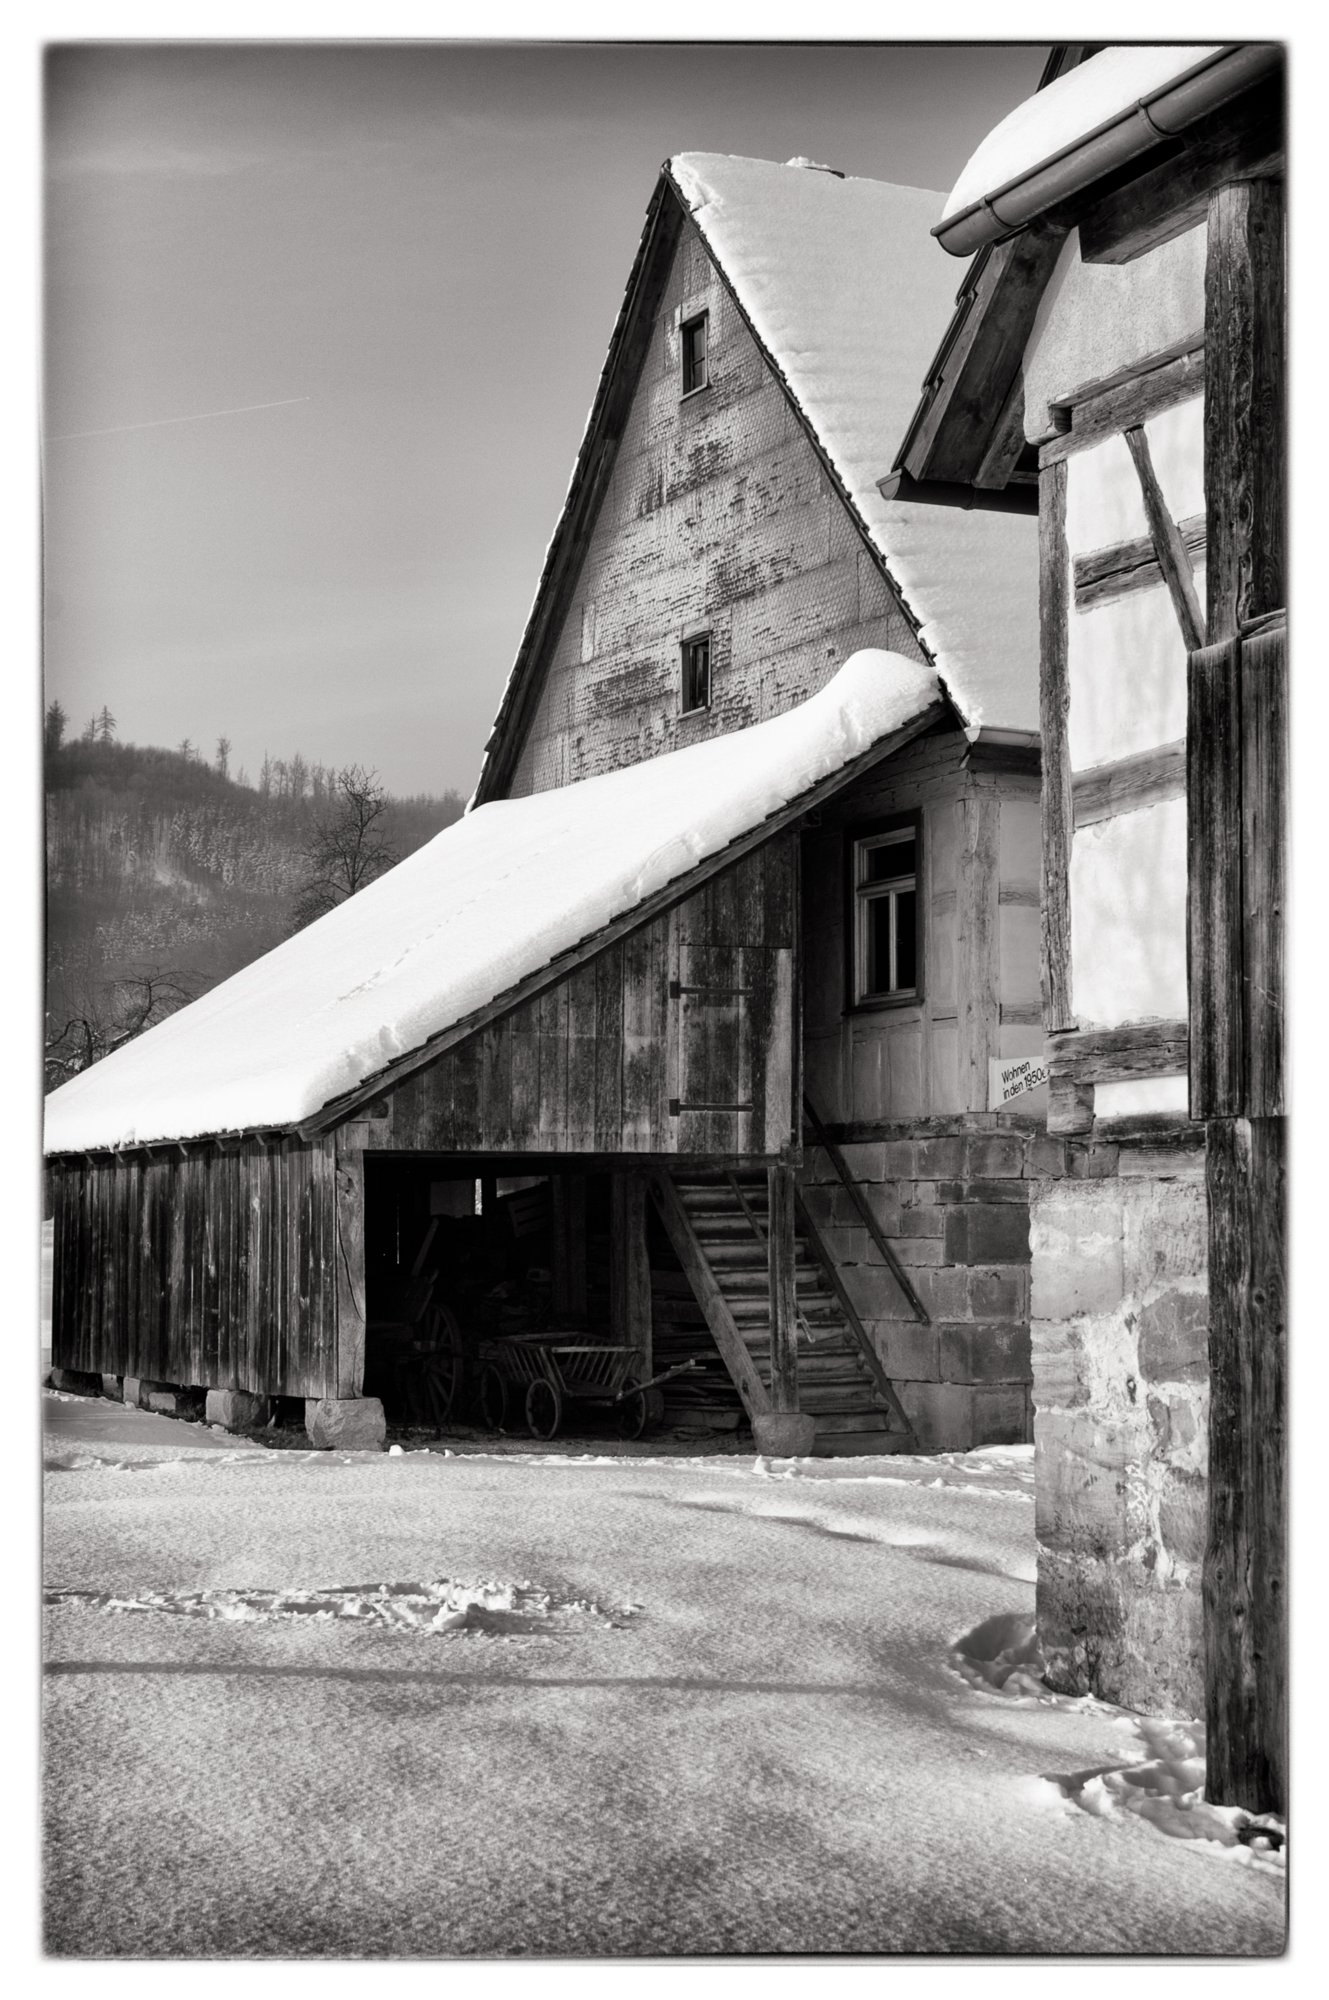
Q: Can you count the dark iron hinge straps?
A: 2